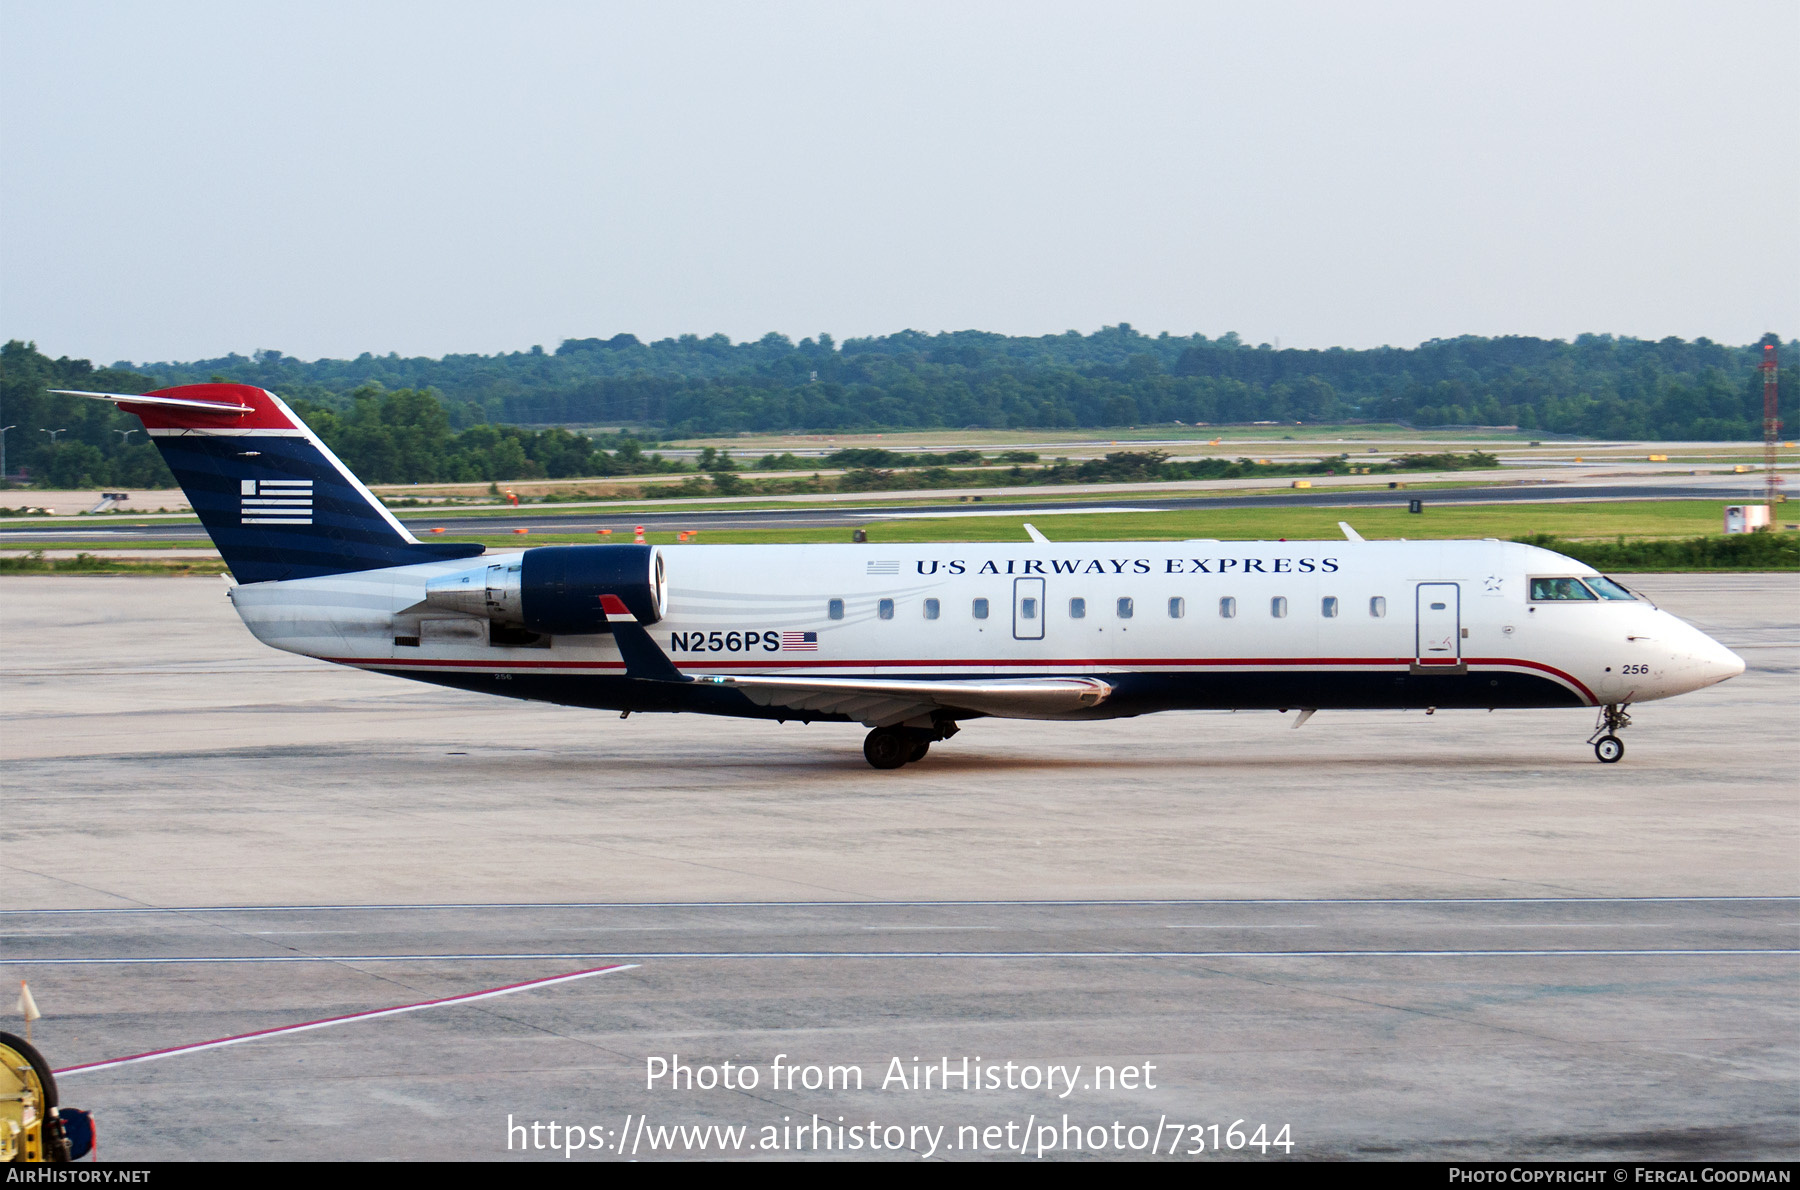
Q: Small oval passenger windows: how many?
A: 12